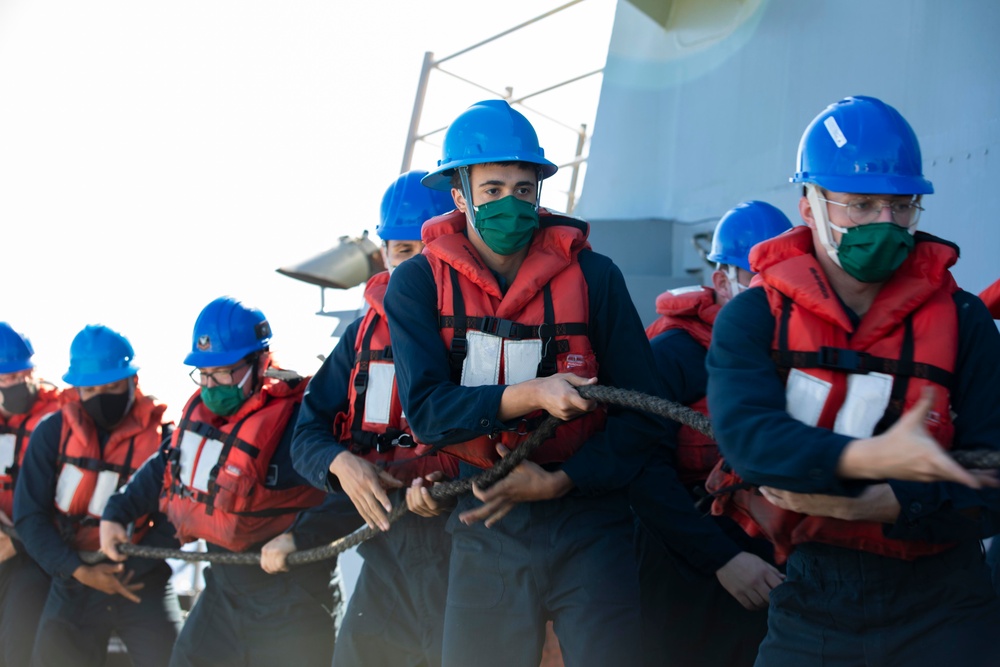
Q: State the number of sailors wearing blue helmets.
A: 7